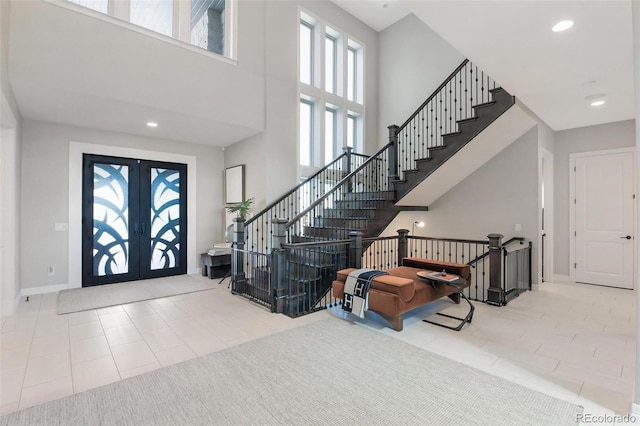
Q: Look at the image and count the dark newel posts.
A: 7